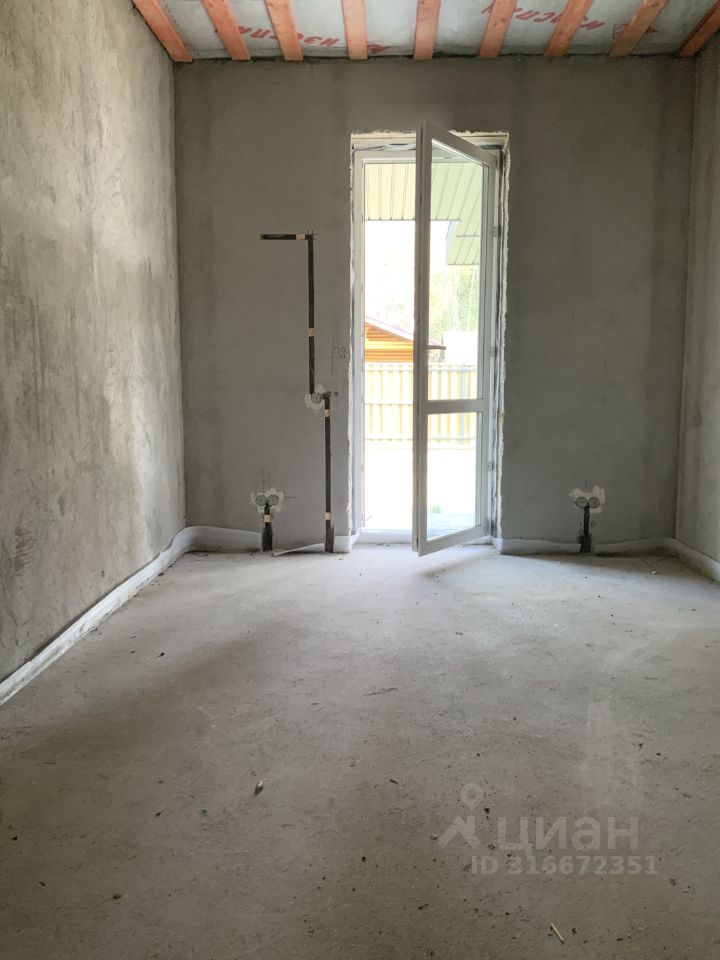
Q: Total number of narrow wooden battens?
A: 9